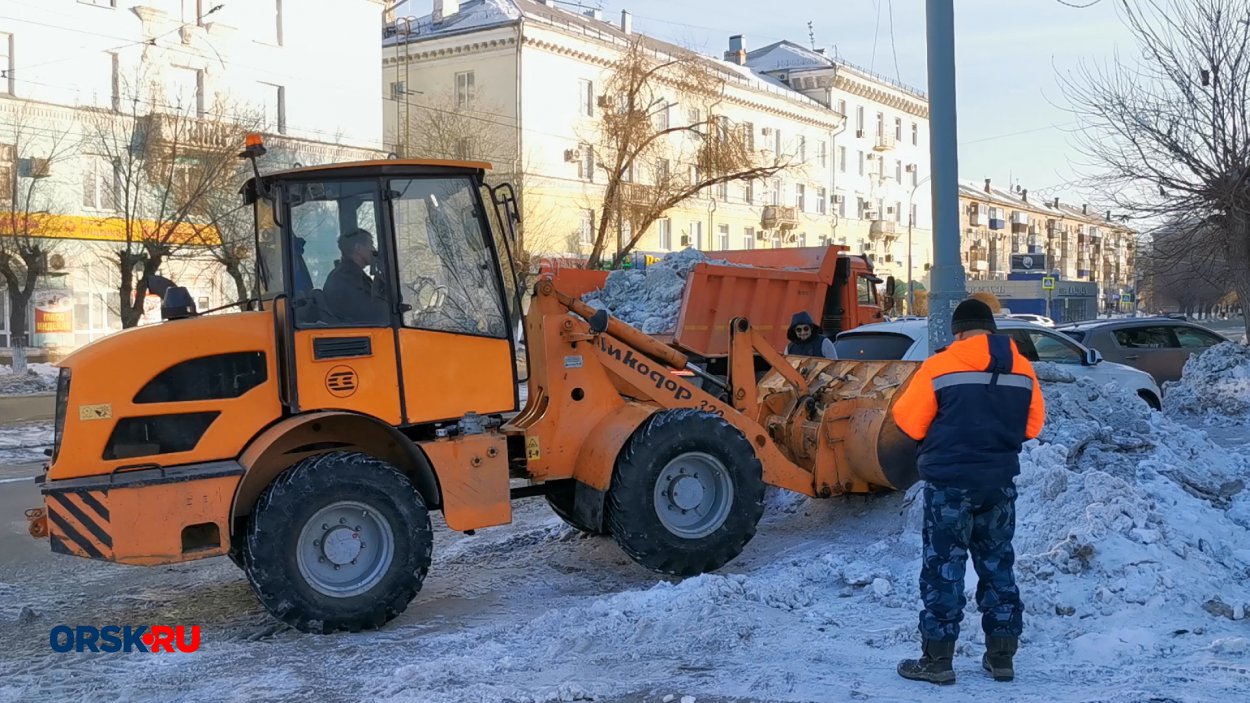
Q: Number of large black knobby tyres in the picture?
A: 2